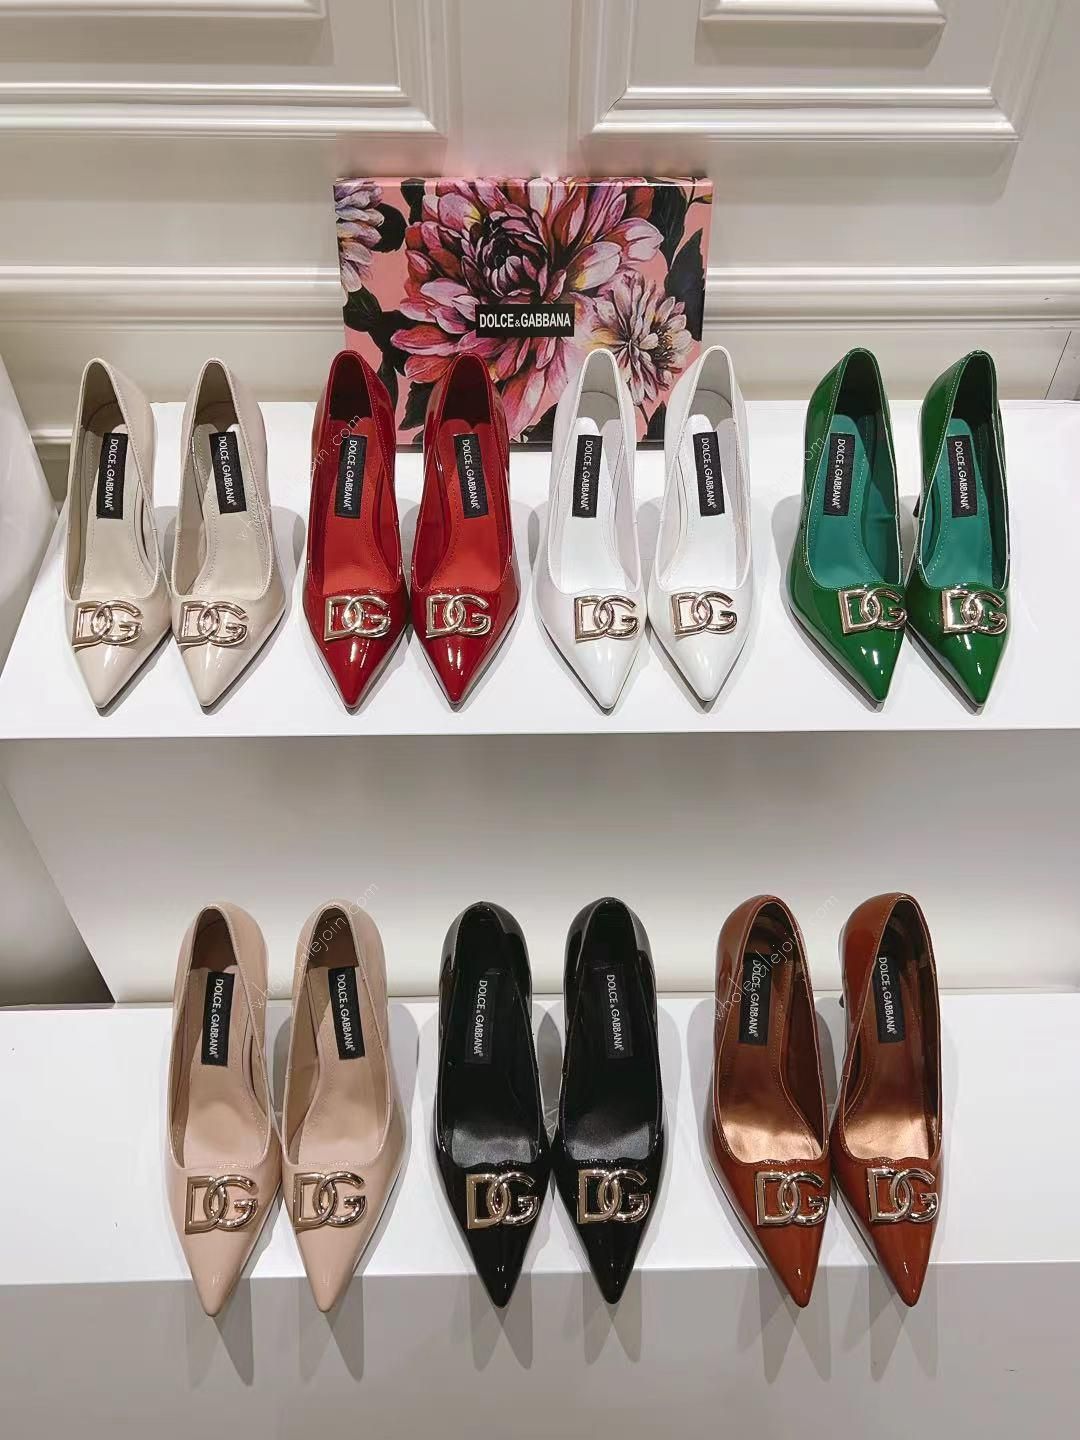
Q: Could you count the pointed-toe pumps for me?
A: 14